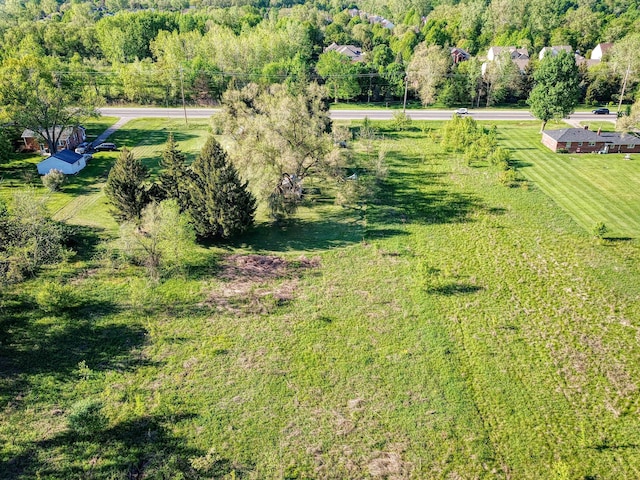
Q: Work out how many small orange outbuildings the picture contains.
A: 0